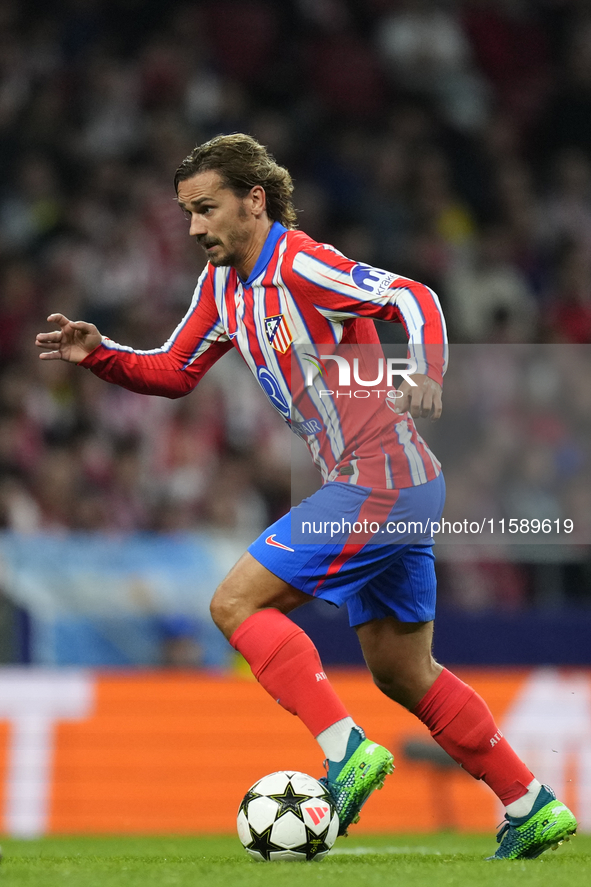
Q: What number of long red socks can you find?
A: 2